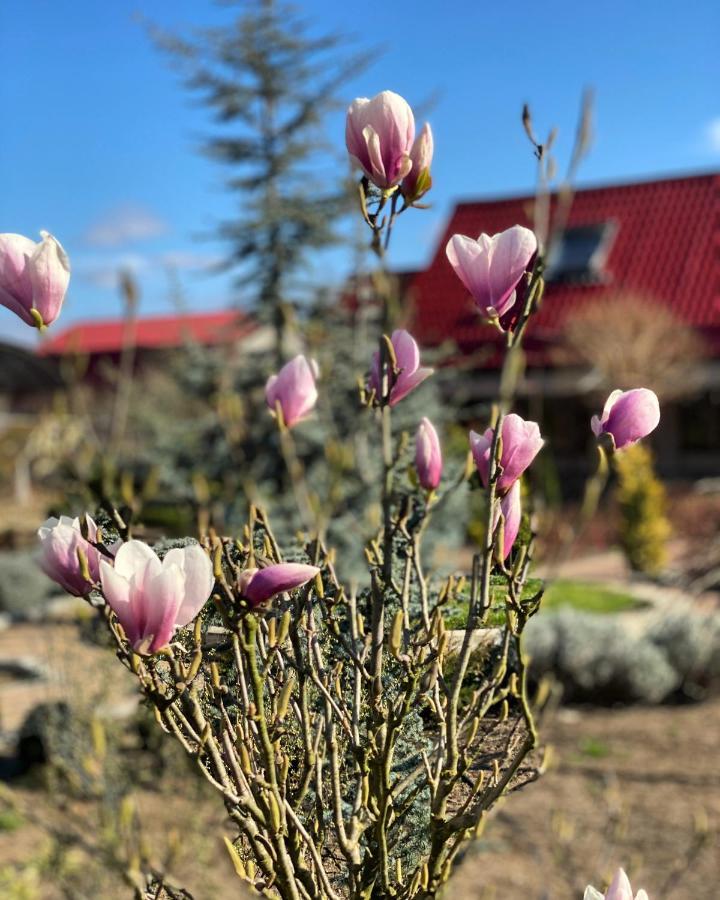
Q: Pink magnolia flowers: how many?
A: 14